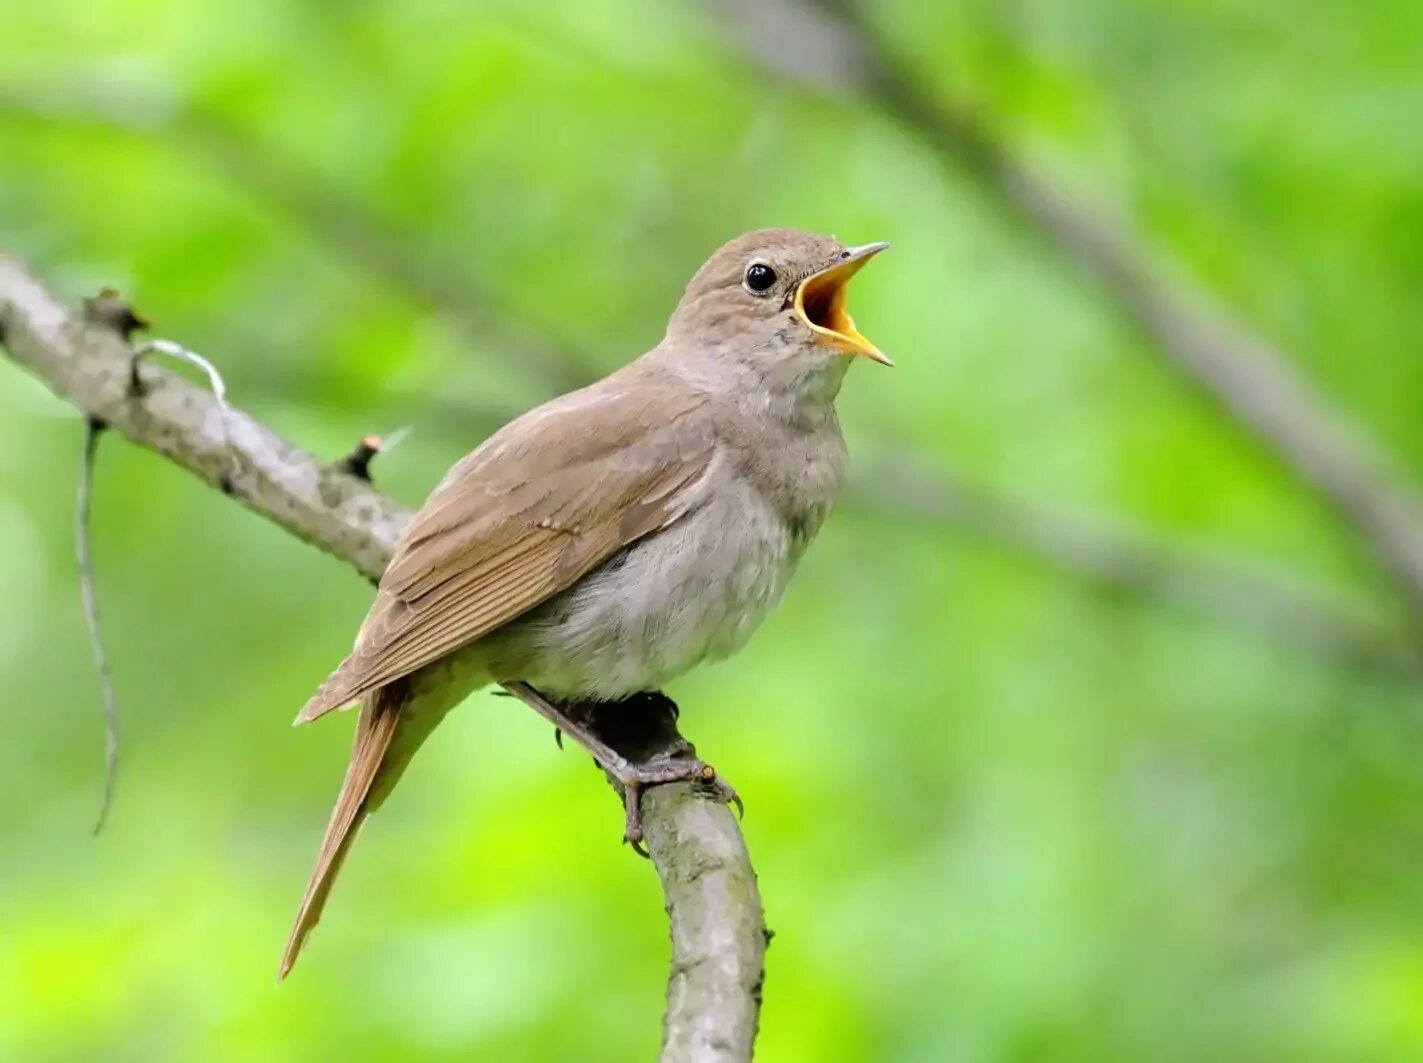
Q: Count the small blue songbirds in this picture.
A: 0